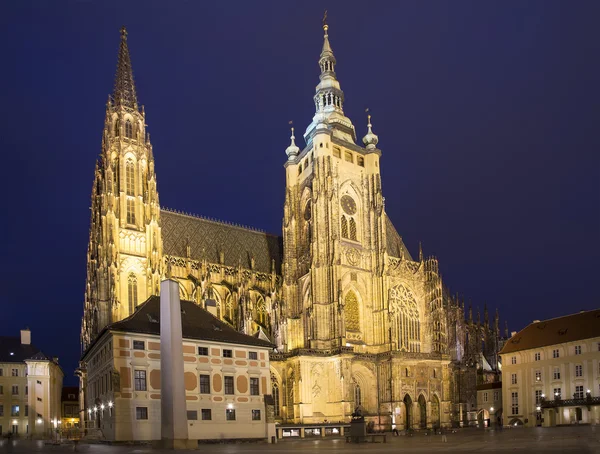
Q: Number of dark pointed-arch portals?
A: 3